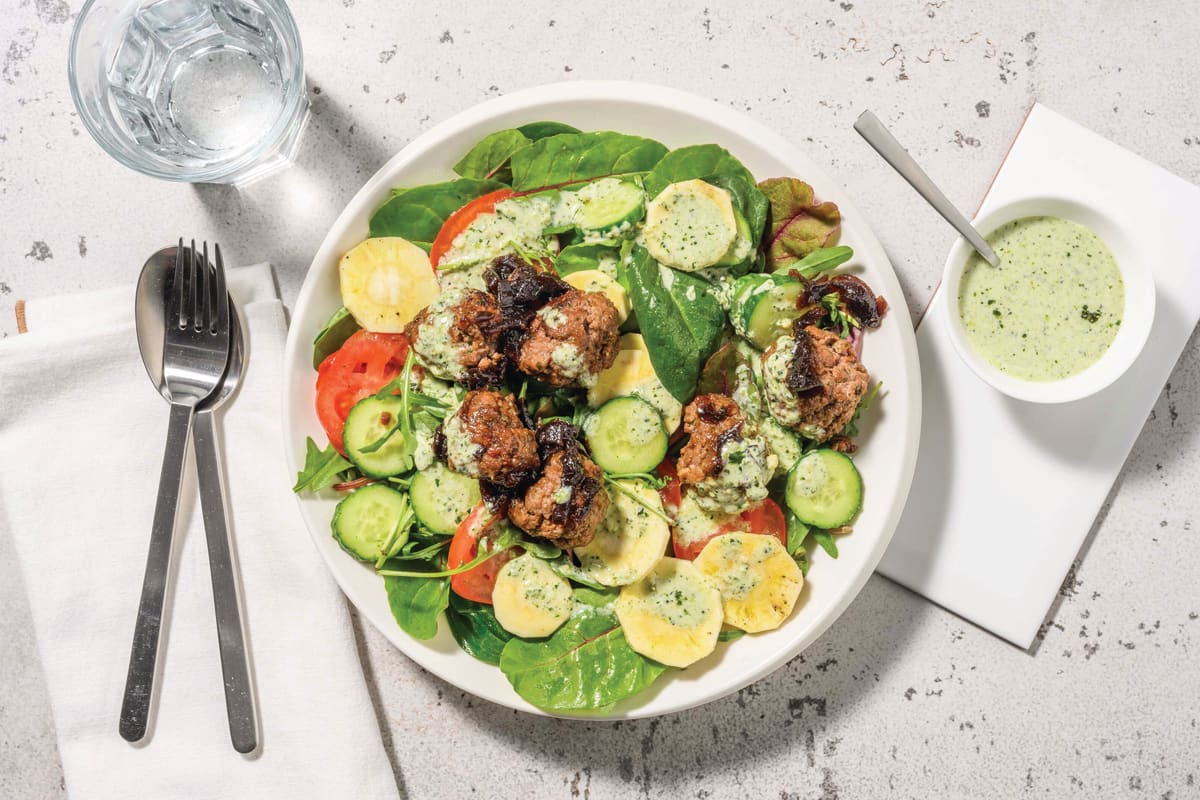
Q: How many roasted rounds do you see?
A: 8